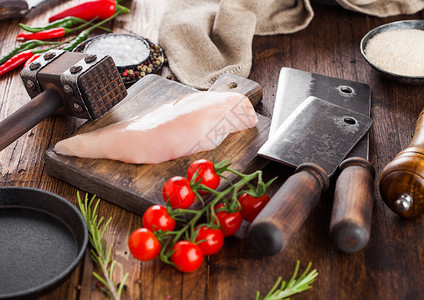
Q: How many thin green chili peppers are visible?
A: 3